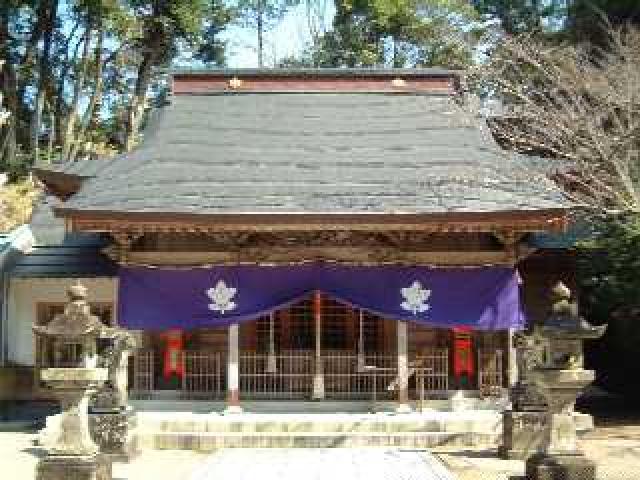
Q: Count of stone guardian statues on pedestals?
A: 2